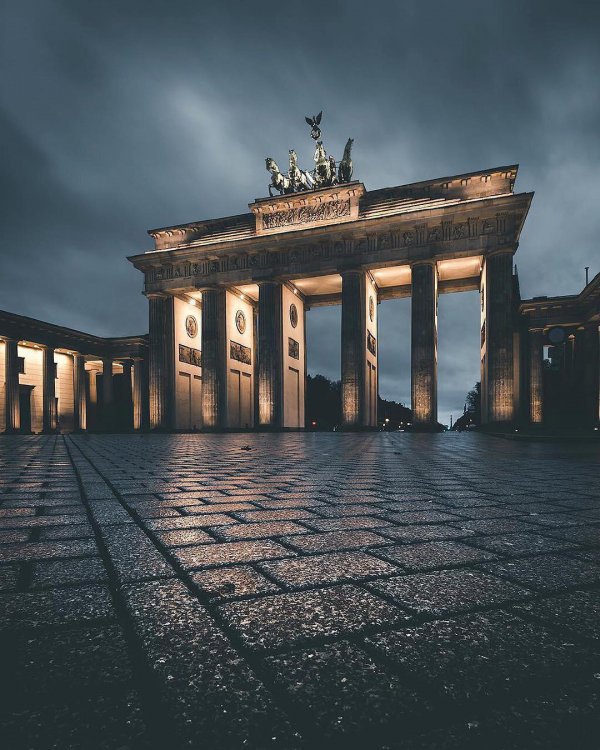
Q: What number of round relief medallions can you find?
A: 4